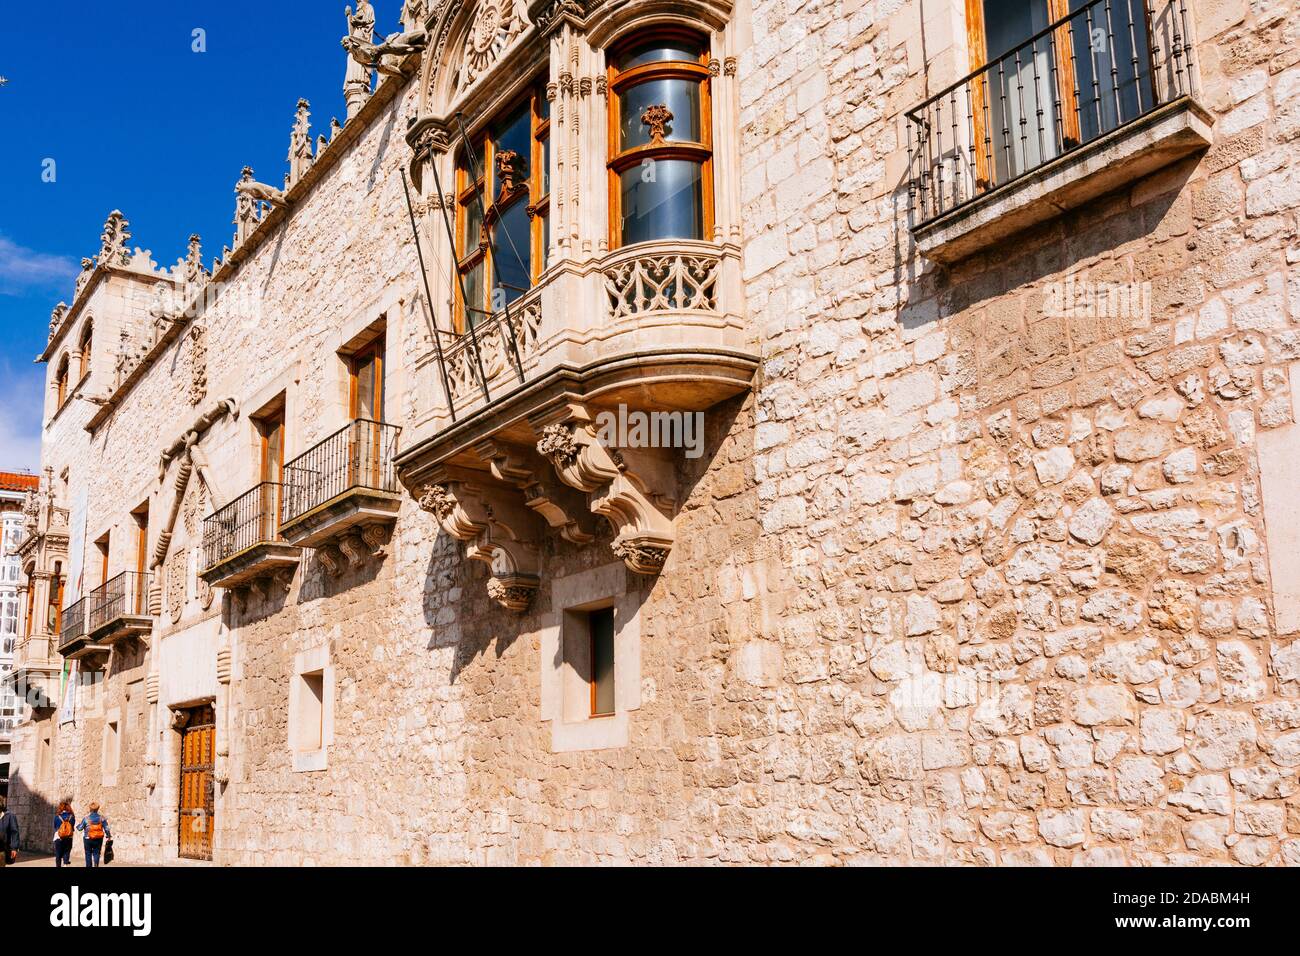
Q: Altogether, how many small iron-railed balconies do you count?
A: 5